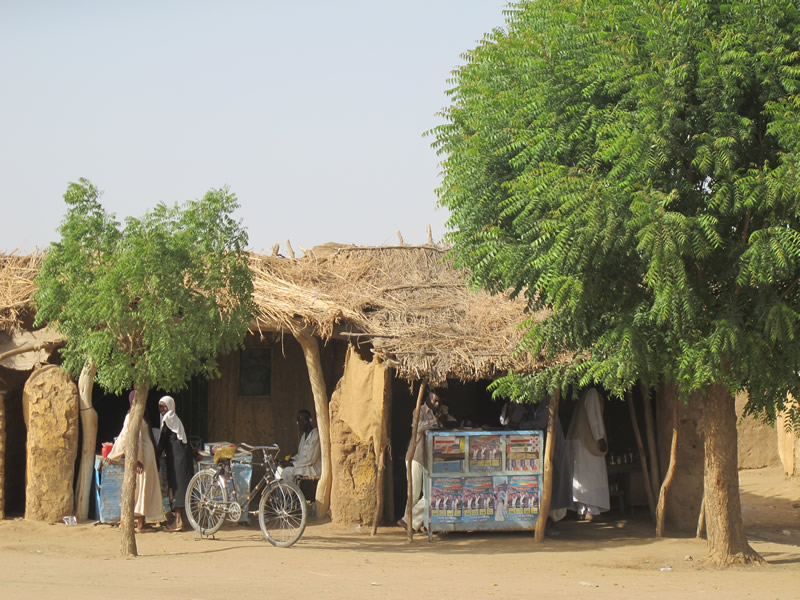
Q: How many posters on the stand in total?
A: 4